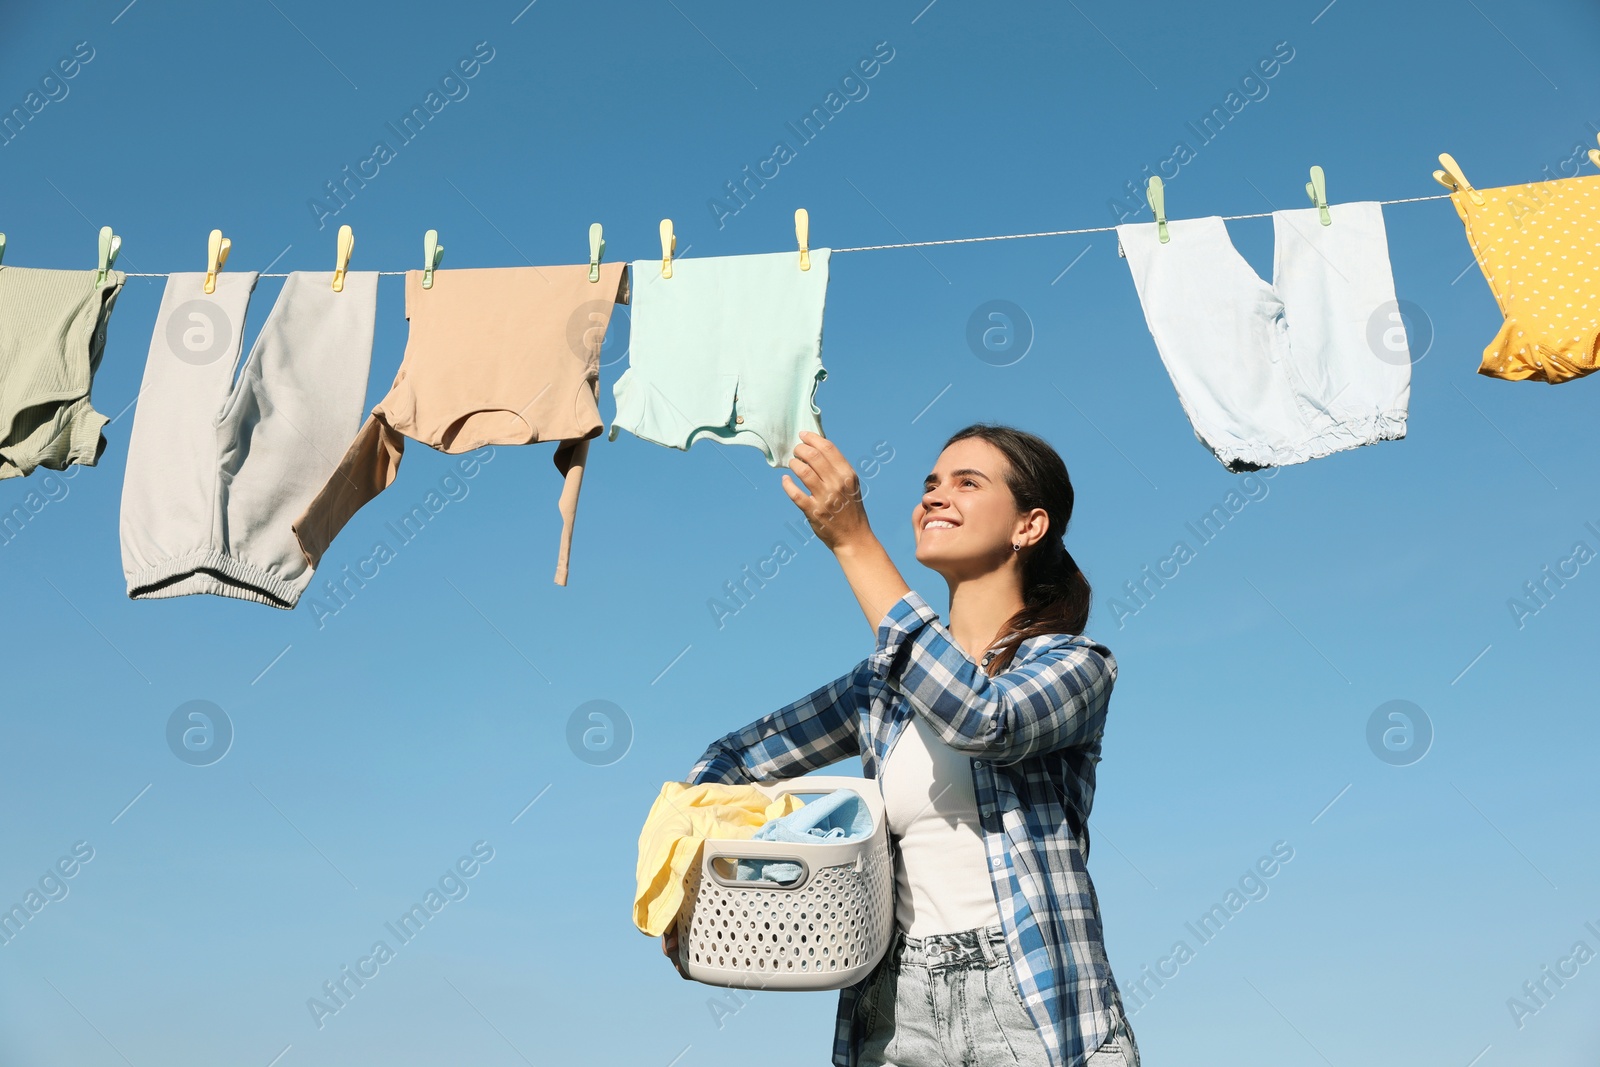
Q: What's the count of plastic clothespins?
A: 12